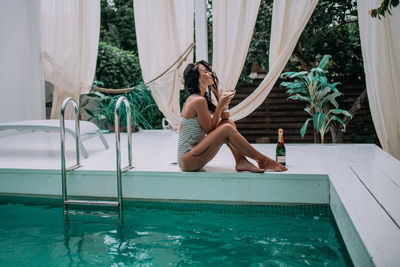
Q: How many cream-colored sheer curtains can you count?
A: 5